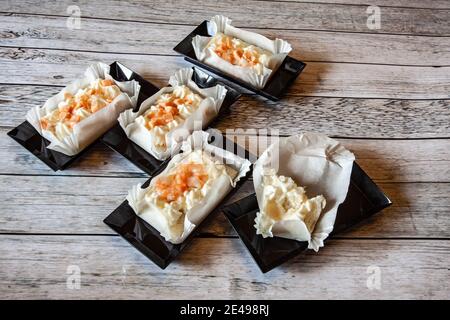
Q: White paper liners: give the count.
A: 5